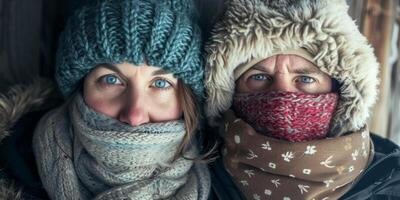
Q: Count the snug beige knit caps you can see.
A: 0